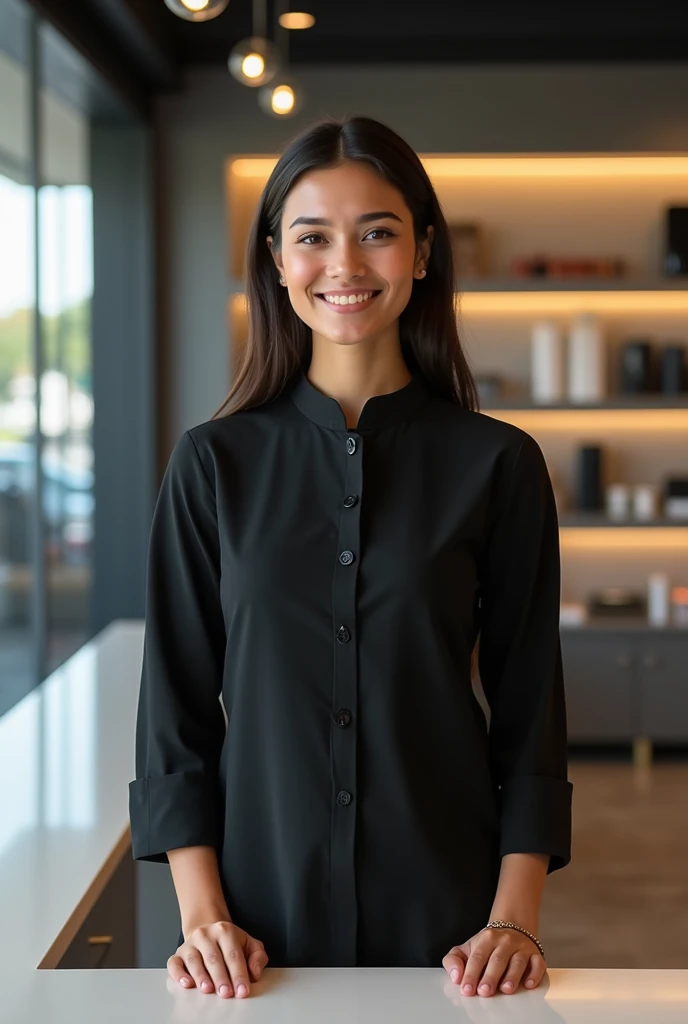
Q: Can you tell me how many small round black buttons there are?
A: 6